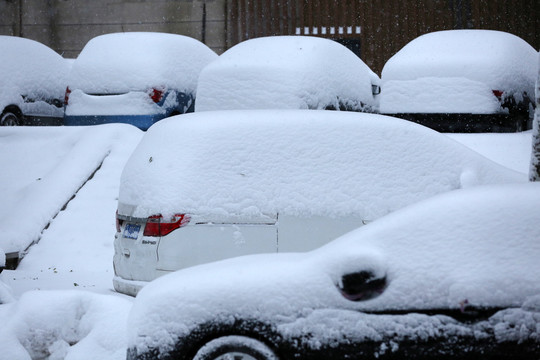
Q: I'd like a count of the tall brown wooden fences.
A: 1